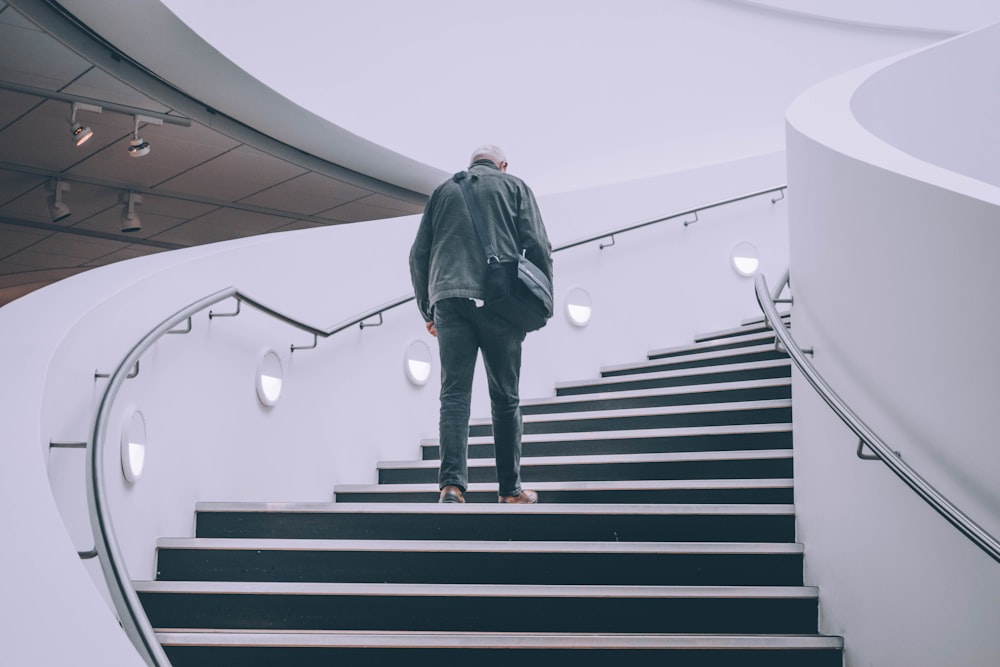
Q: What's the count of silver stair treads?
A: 14